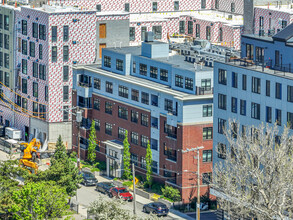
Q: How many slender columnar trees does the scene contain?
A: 3